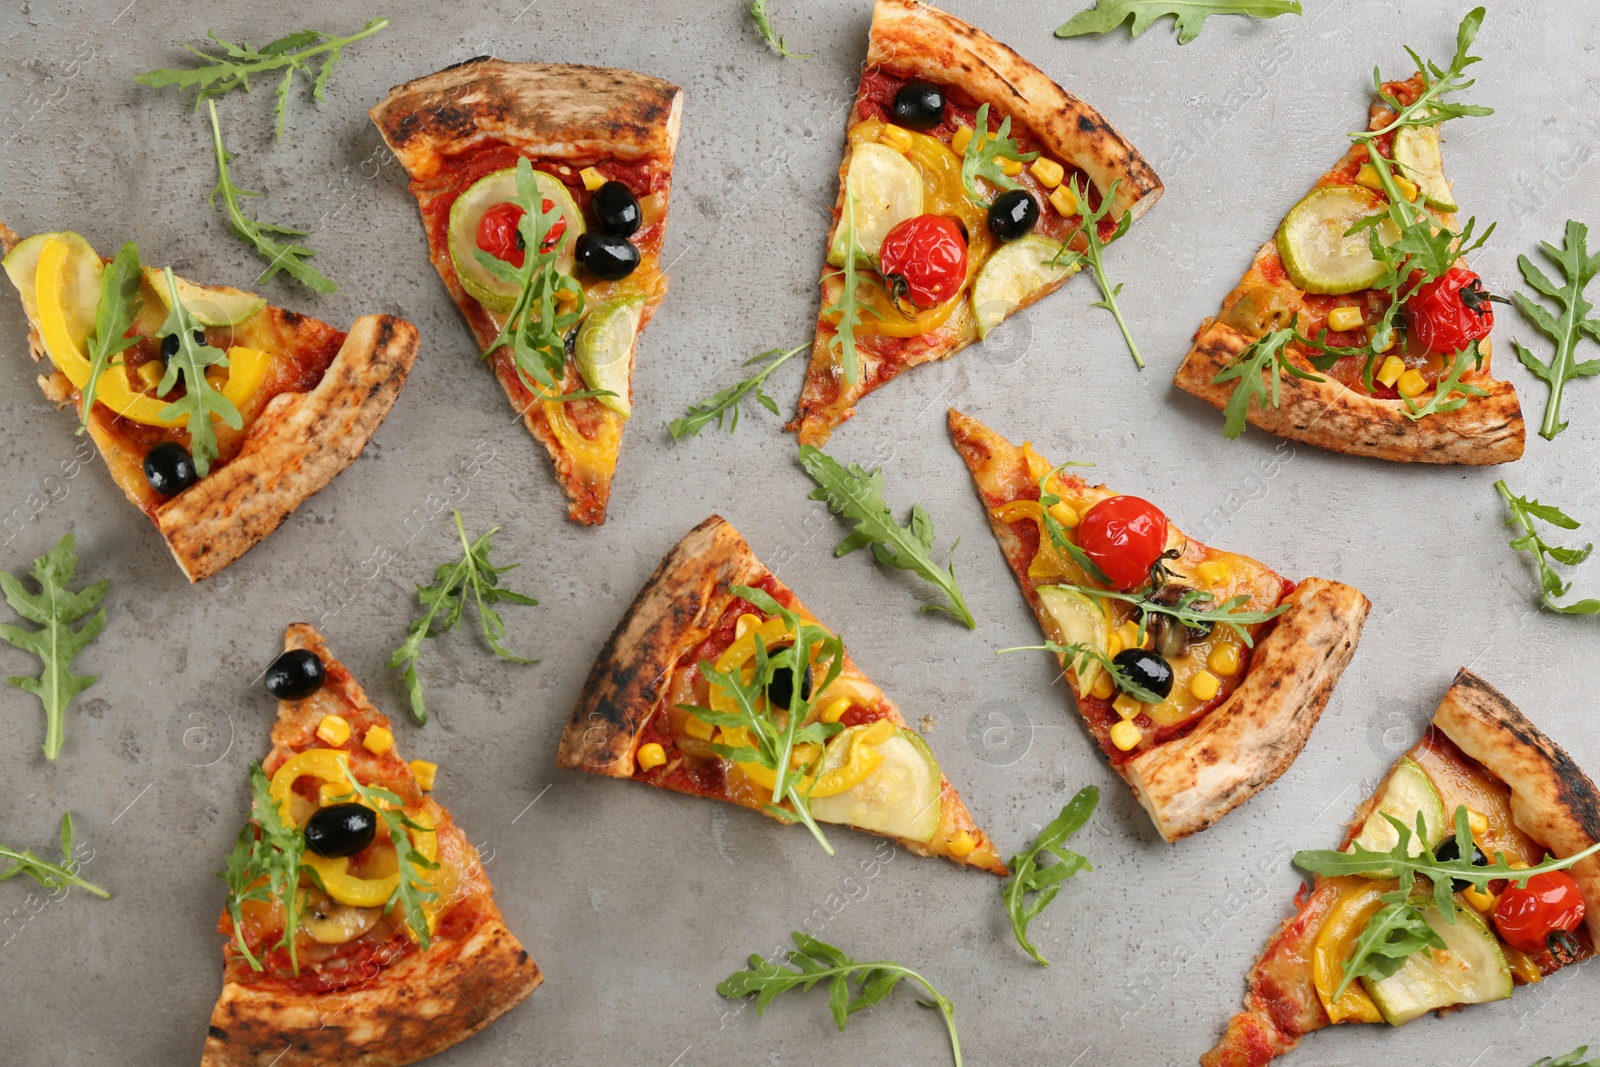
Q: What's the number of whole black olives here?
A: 11